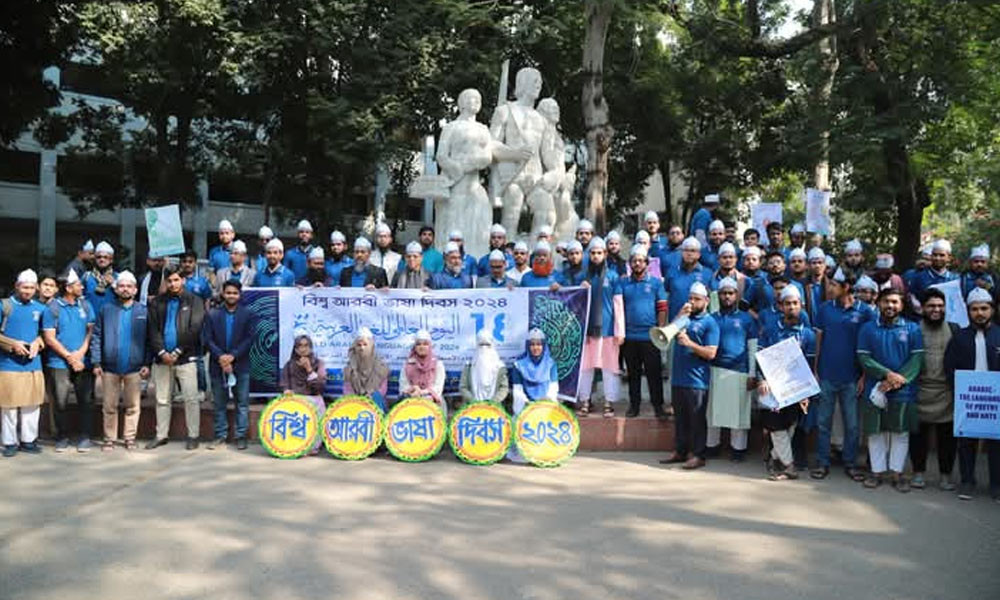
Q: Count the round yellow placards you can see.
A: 5